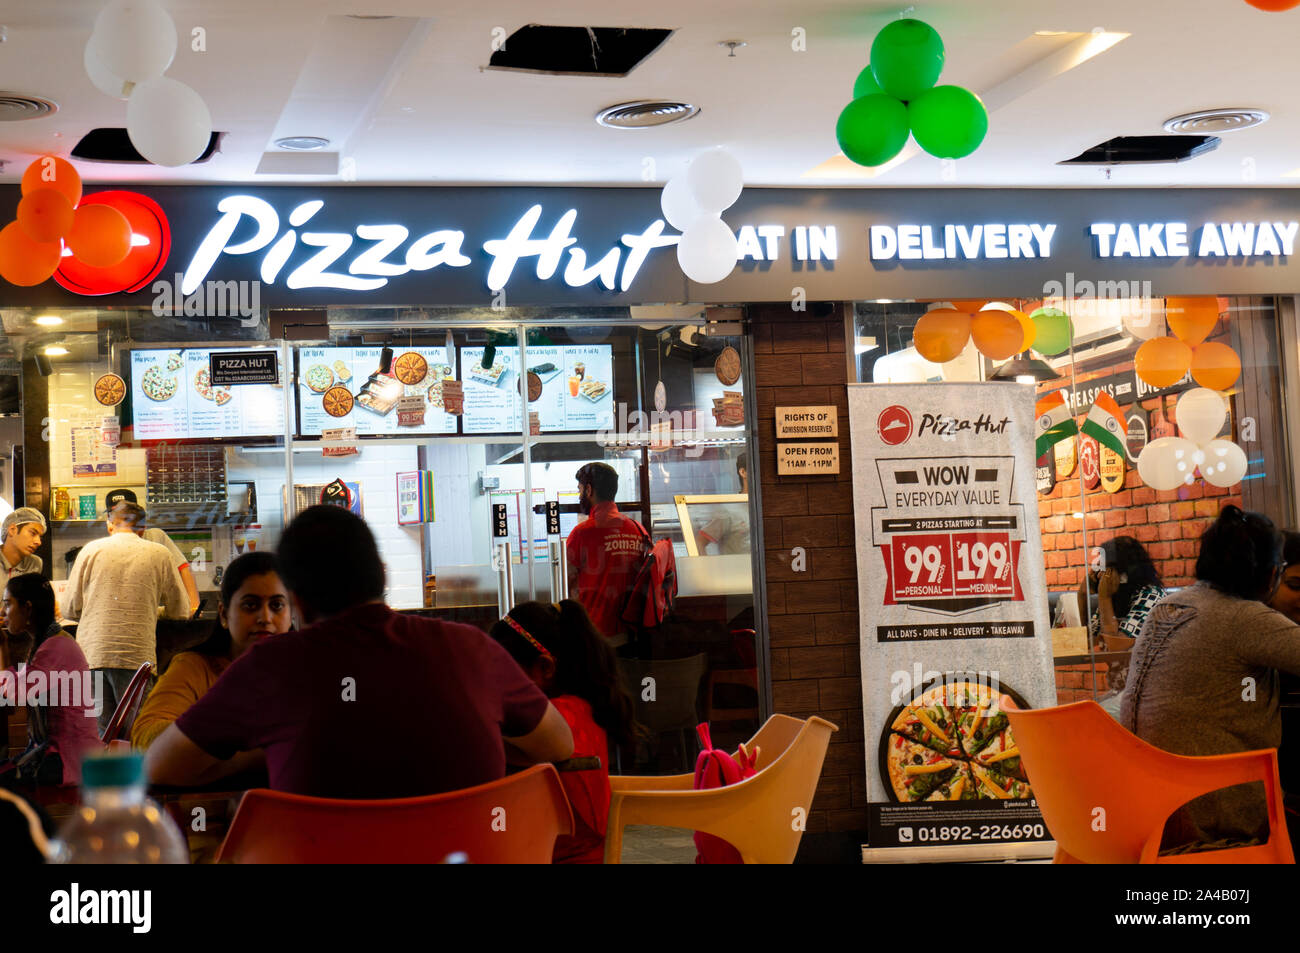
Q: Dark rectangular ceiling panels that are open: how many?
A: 3